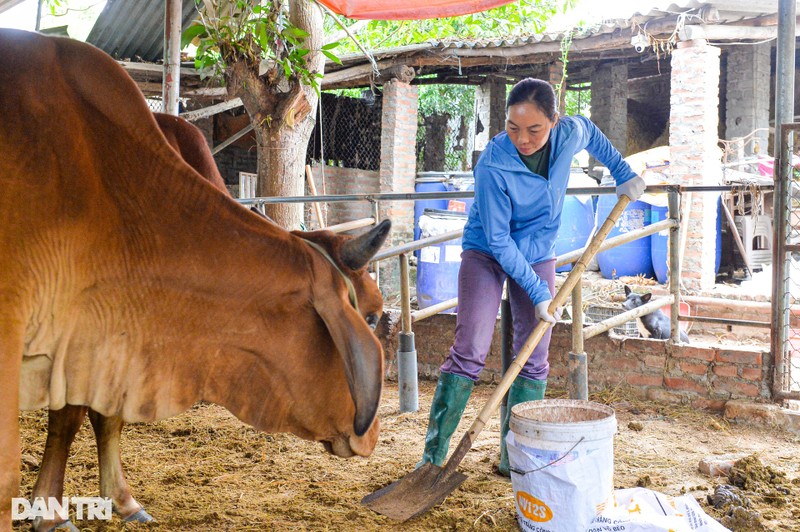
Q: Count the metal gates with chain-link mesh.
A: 1